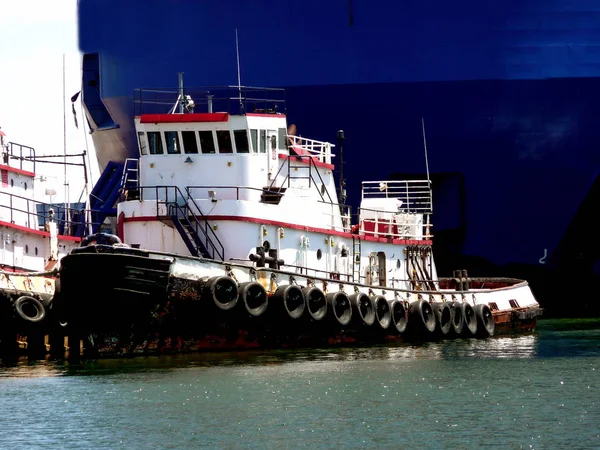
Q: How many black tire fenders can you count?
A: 14